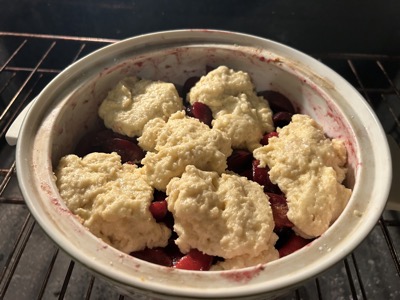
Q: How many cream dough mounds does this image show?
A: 6